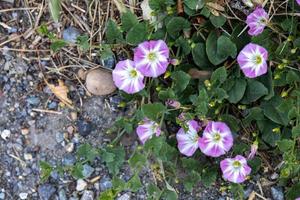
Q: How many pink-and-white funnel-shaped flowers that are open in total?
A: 8